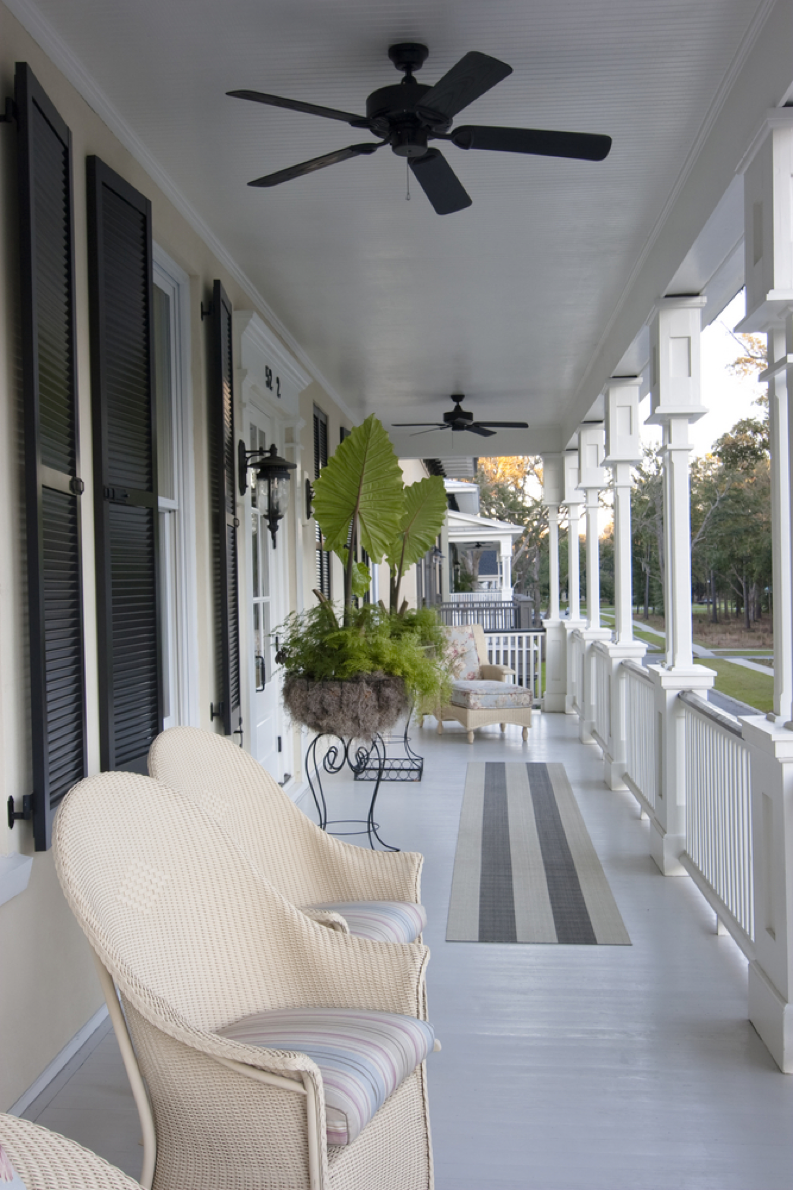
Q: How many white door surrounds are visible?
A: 1